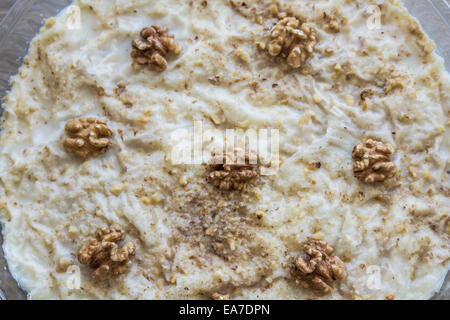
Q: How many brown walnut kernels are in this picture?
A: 7